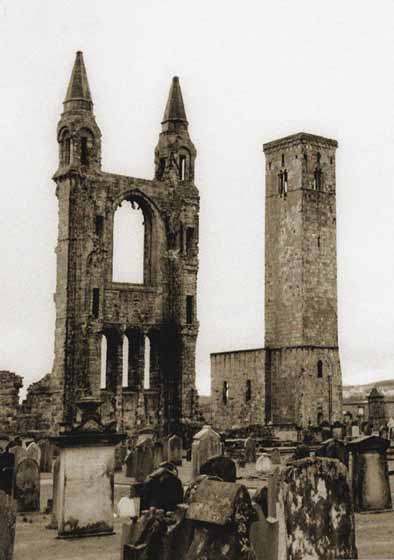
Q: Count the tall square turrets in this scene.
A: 1